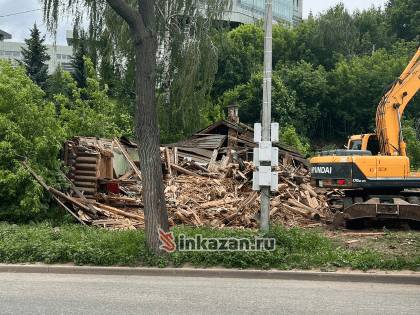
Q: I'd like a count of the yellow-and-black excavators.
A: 1